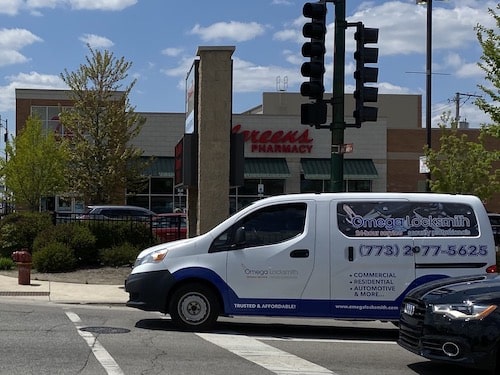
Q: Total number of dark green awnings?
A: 3